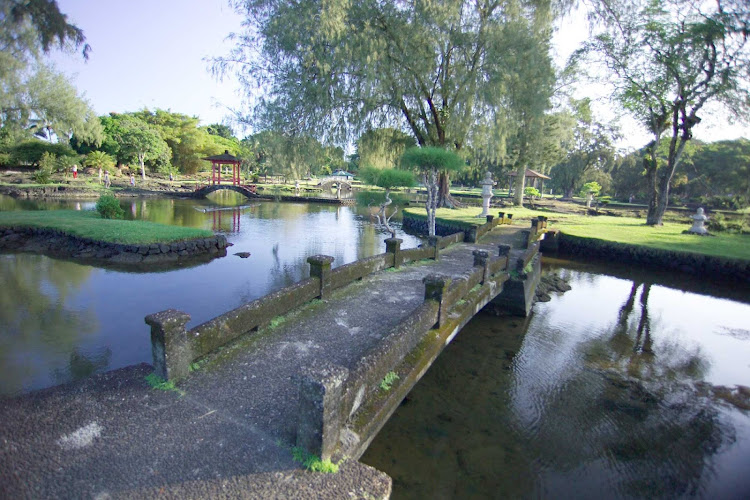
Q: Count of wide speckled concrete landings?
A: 1